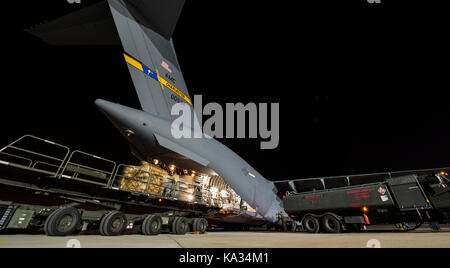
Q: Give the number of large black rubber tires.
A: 7